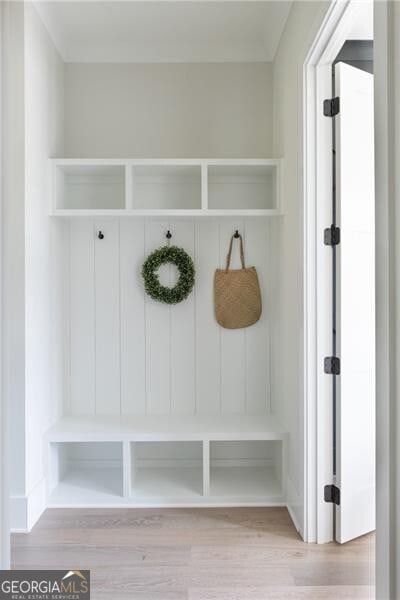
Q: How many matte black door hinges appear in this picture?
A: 4